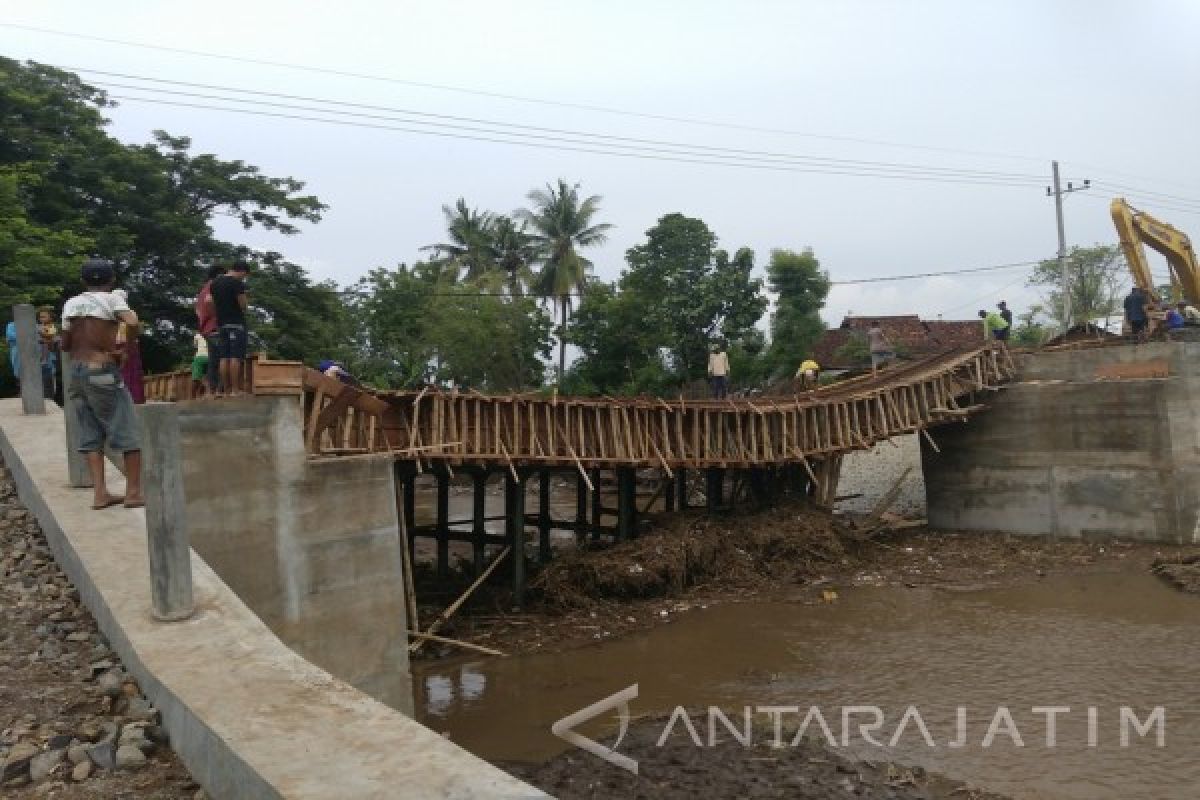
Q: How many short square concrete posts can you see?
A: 3